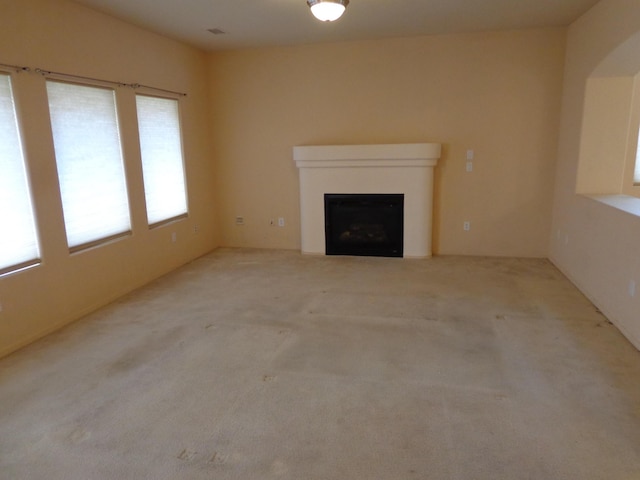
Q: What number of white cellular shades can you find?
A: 3